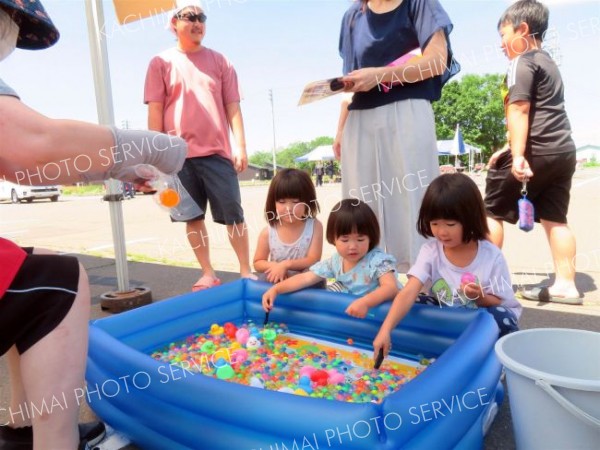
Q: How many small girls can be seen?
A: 3